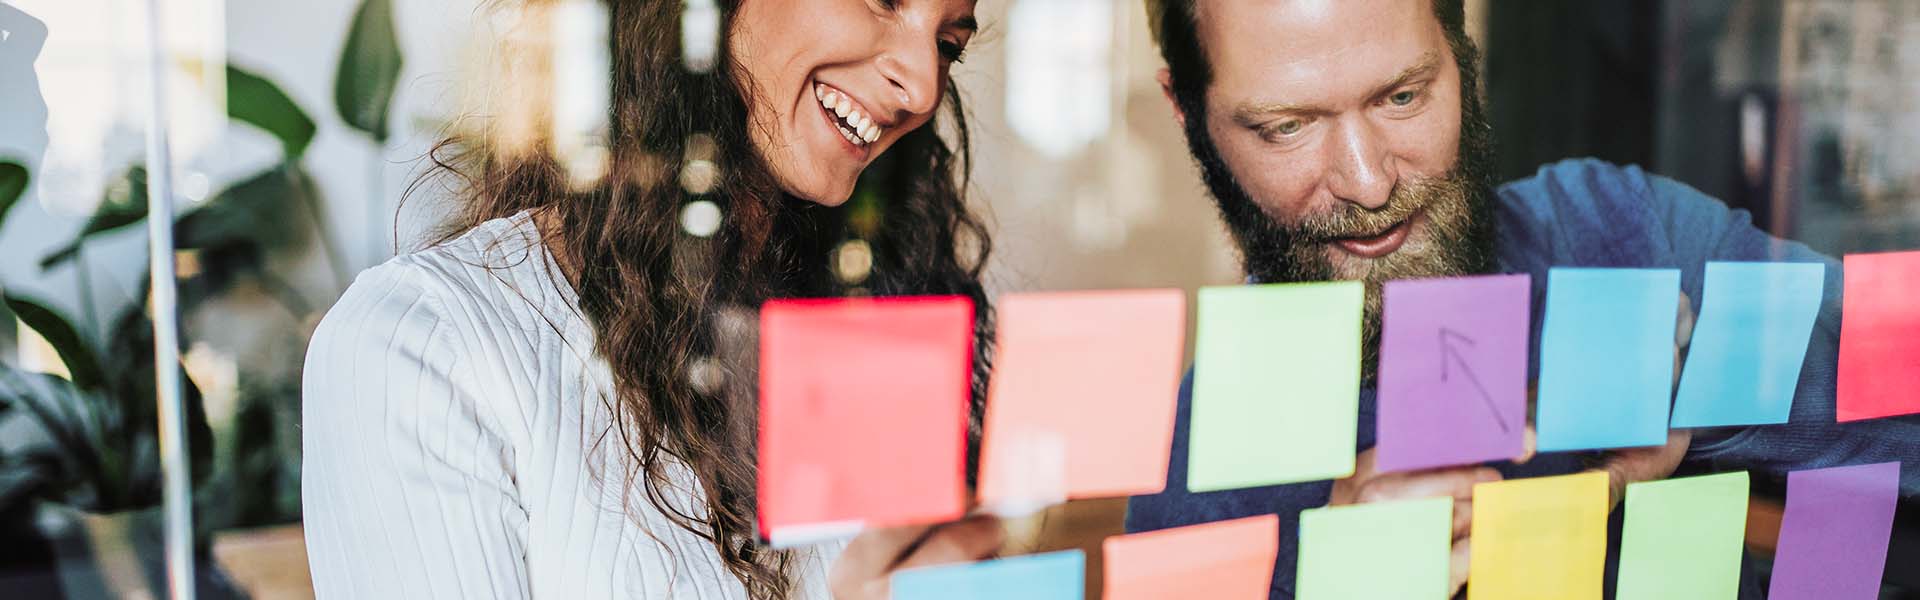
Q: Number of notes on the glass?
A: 13